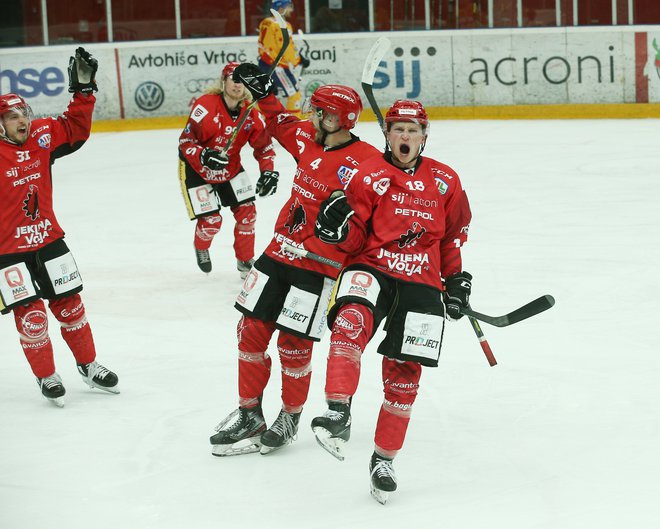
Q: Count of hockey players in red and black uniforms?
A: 4